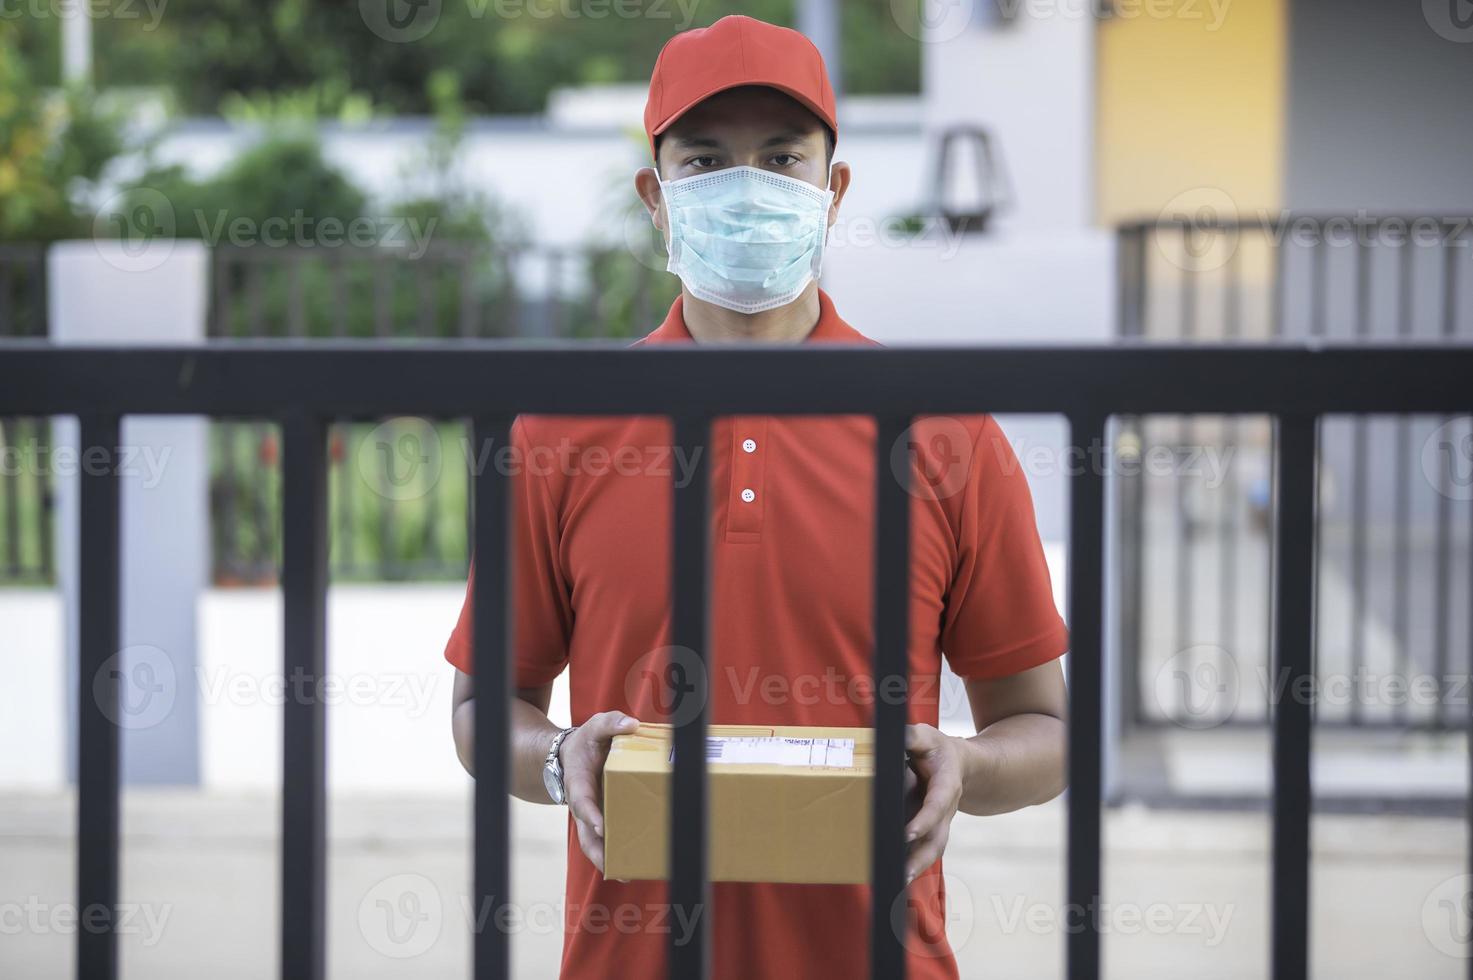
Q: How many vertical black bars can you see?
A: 7